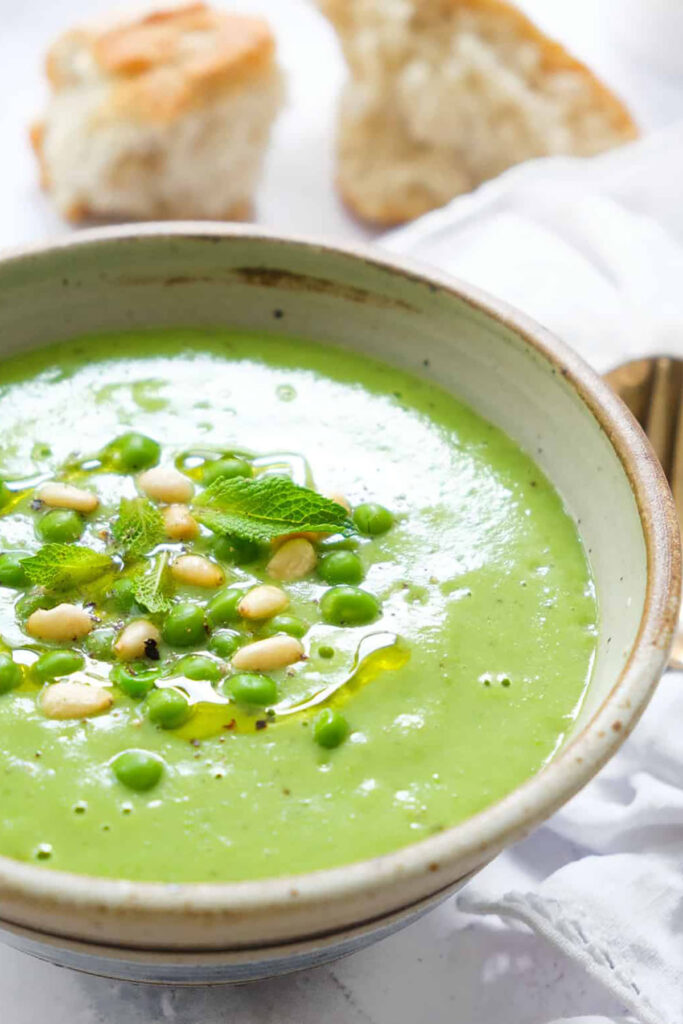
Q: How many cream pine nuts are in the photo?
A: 11